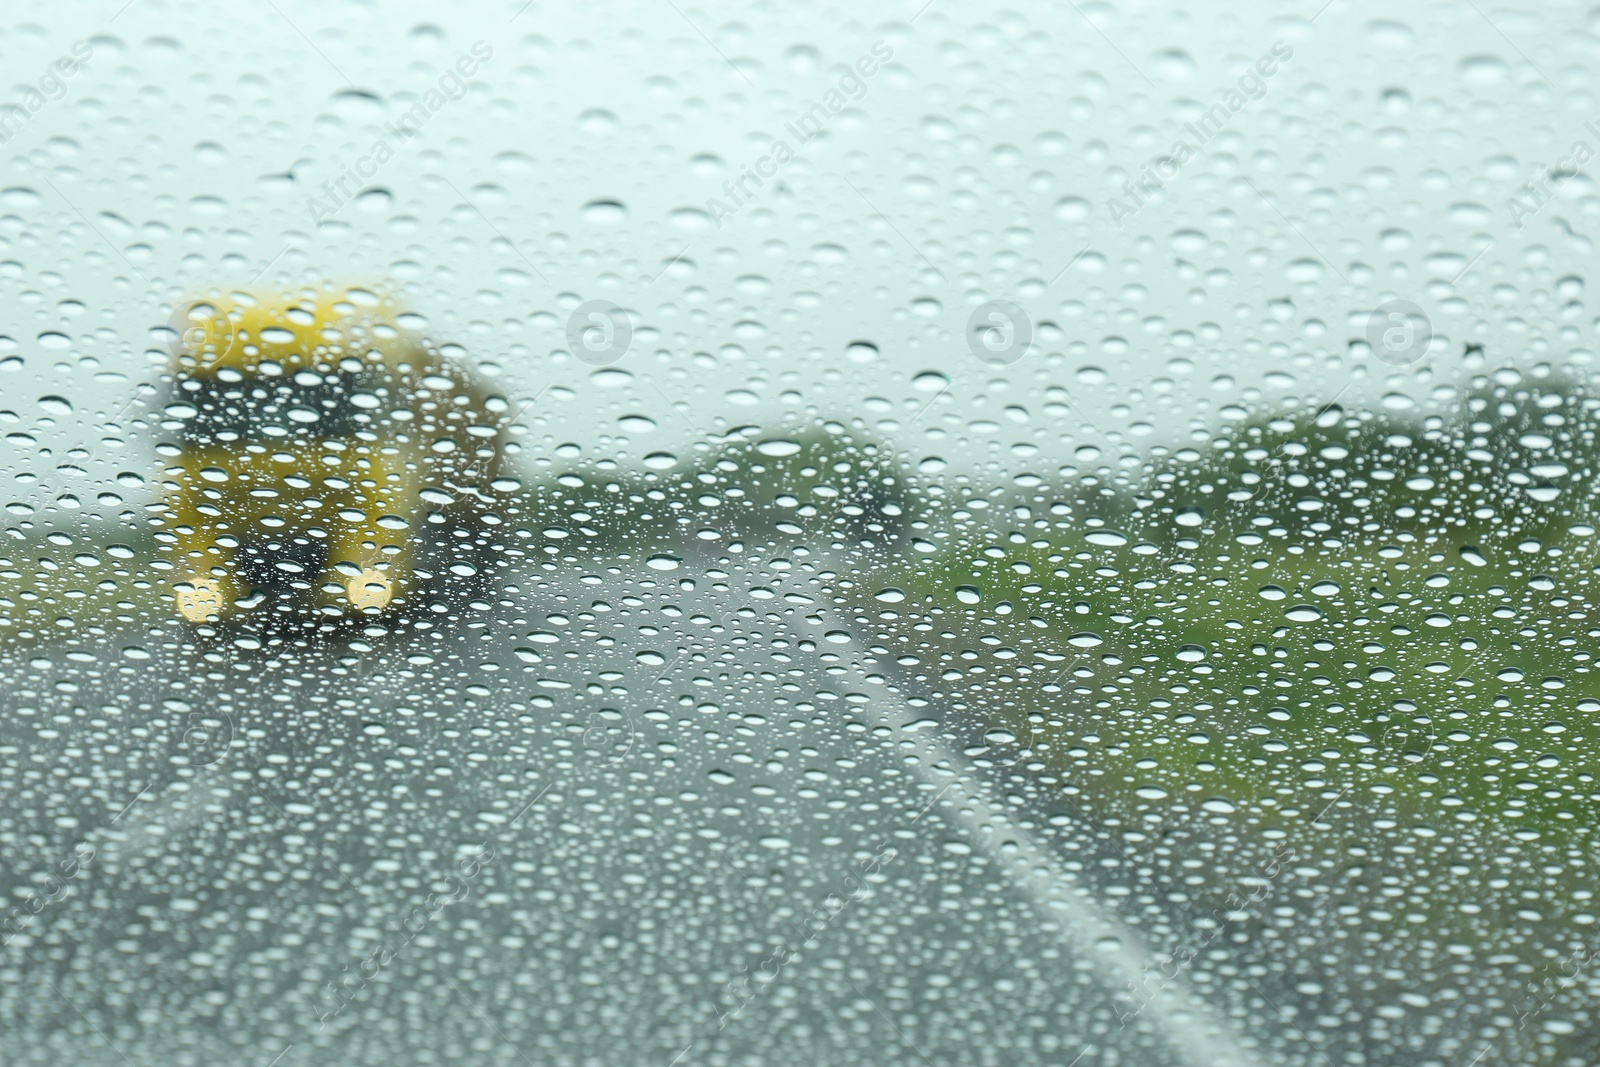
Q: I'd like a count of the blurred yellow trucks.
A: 1